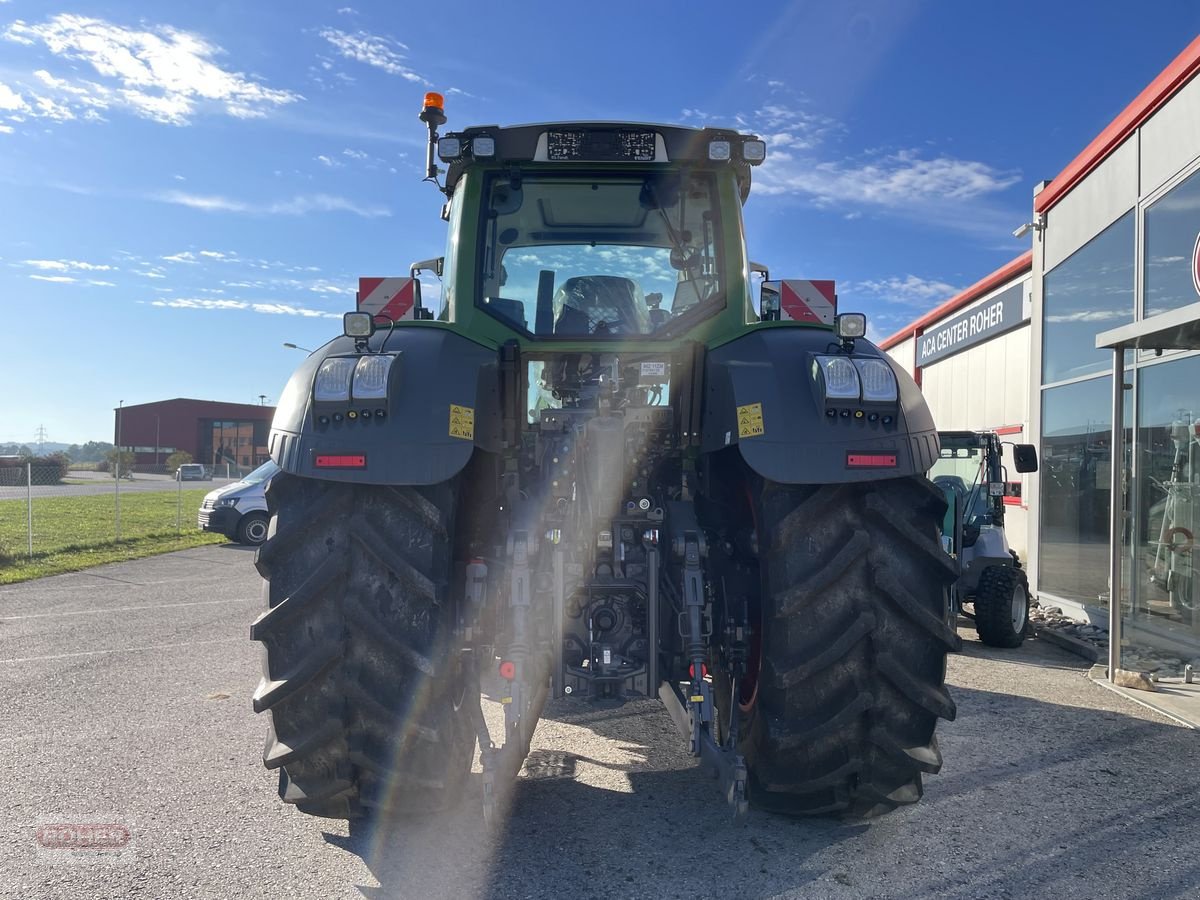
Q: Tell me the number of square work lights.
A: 6